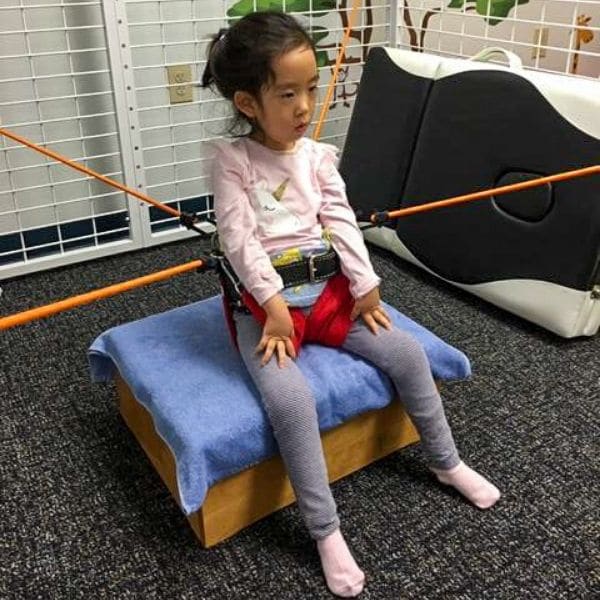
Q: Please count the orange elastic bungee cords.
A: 4